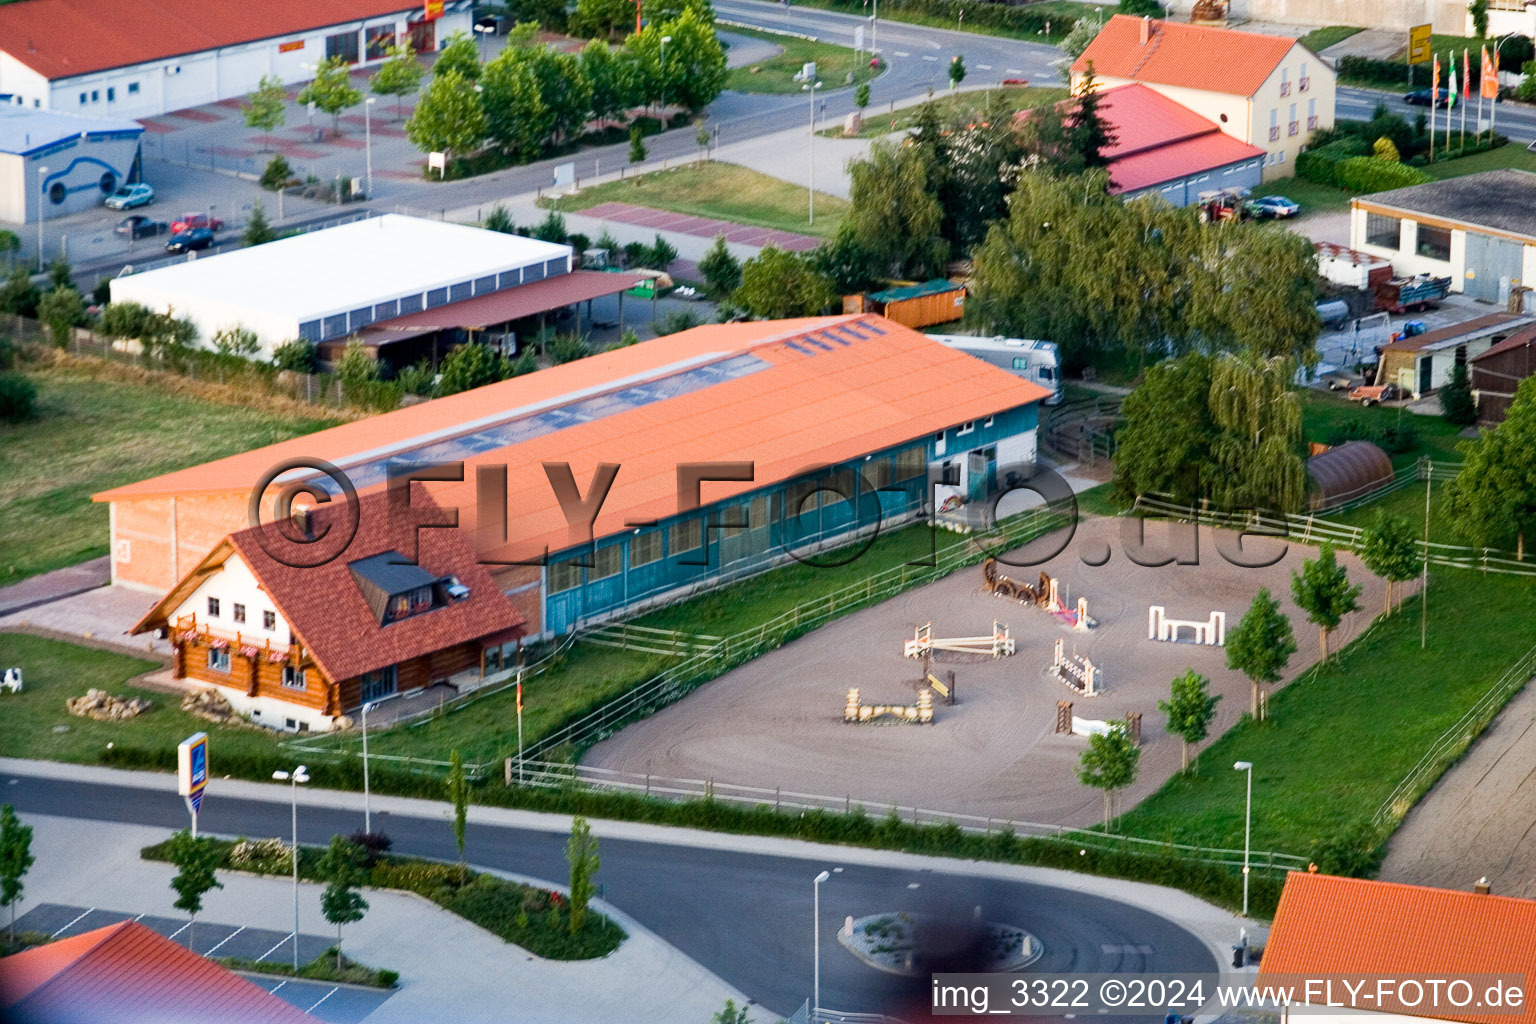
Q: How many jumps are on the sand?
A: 8